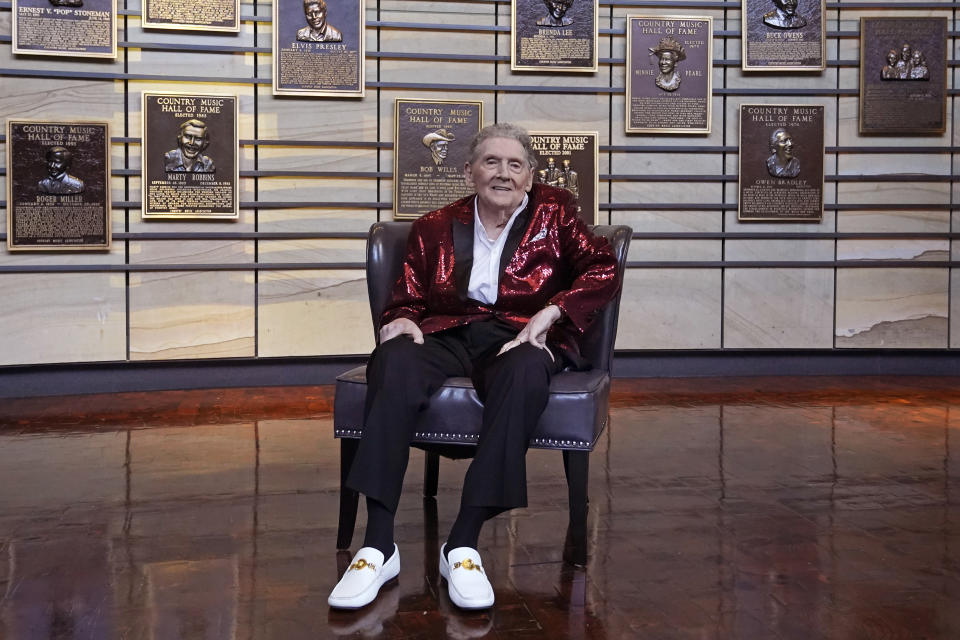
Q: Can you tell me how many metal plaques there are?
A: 12